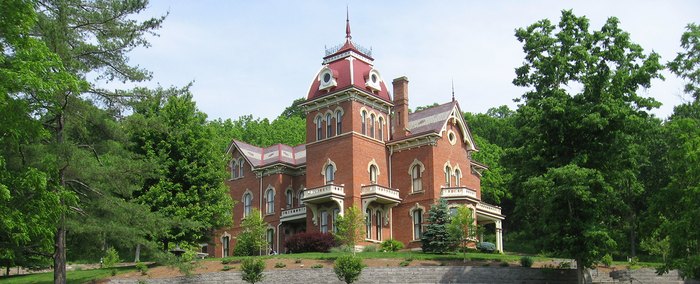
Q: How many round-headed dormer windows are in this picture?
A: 2